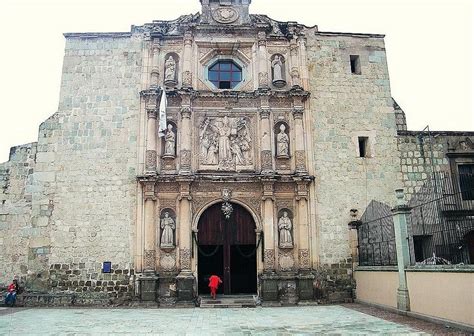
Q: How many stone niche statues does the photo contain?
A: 6